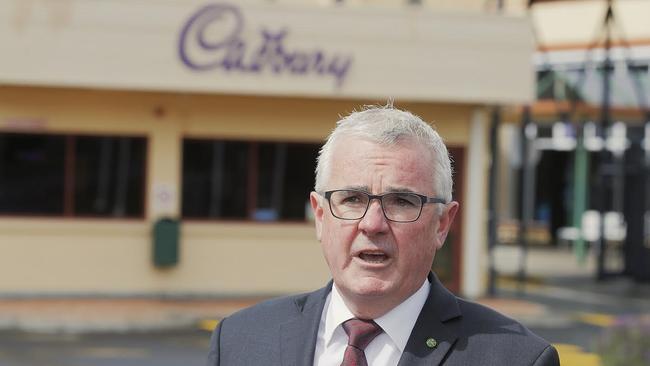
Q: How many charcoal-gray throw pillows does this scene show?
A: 0